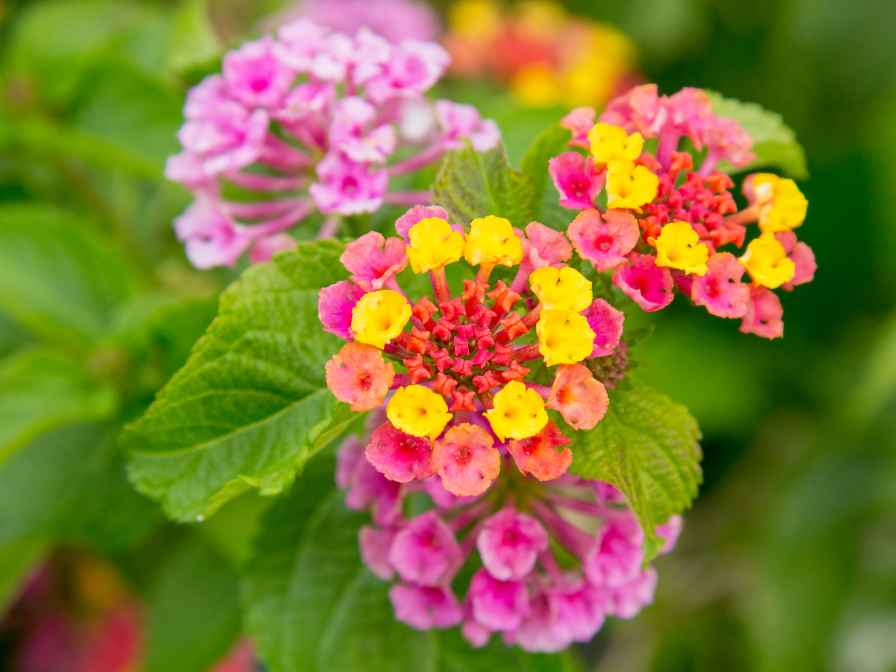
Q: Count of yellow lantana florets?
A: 12